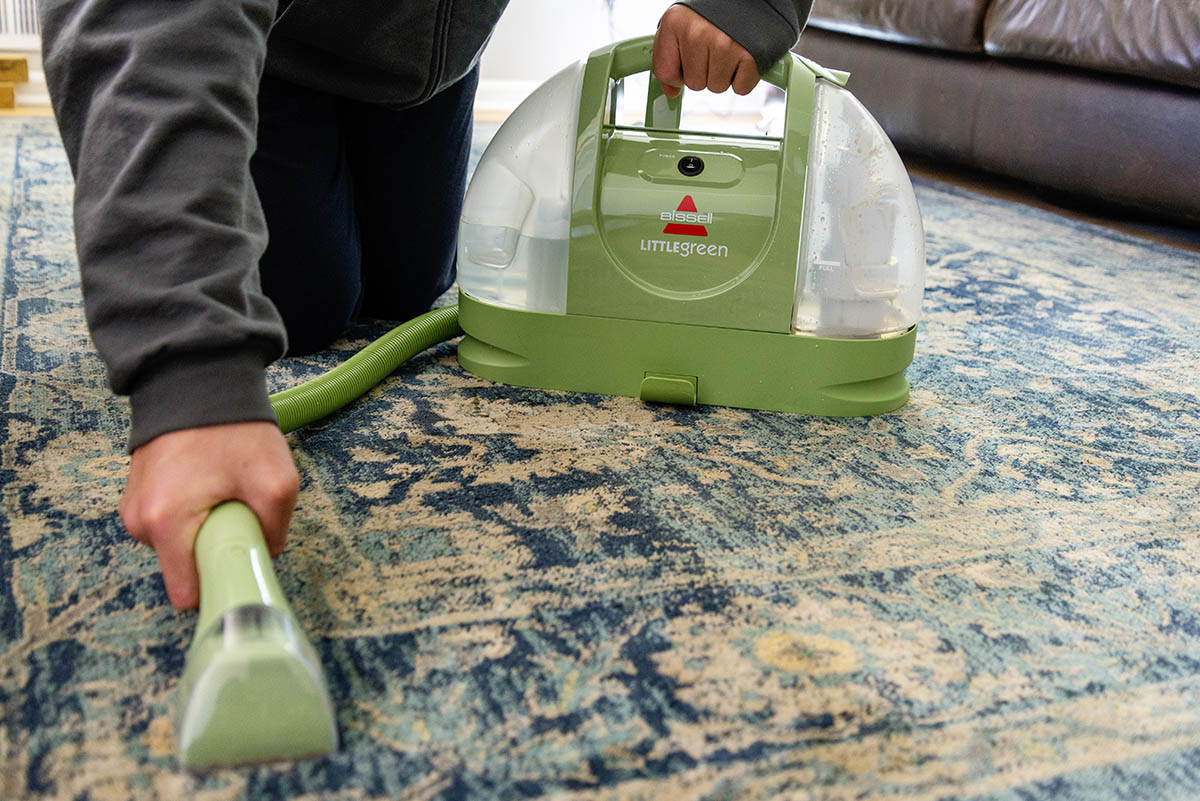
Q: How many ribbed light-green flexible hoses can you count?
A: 1